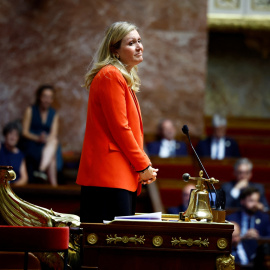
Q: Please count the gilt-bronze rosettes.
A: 3